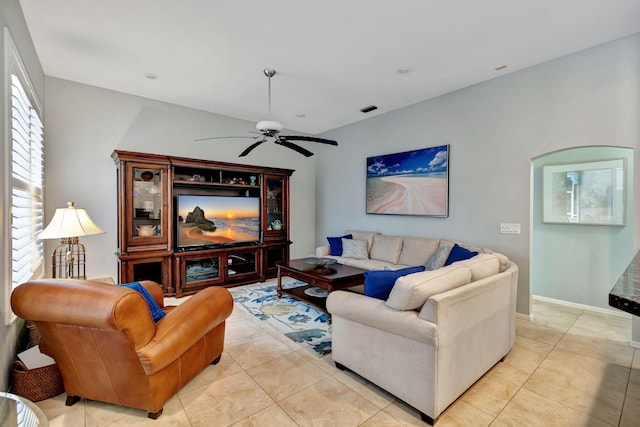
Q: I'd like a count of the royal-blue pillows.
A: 4